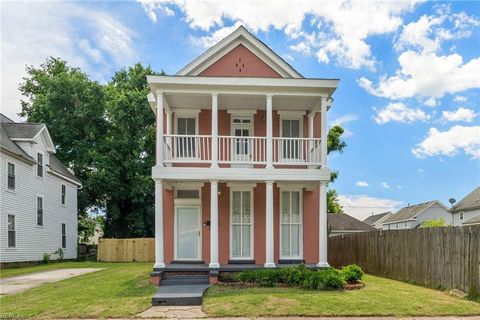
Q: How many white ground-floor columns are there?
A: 4